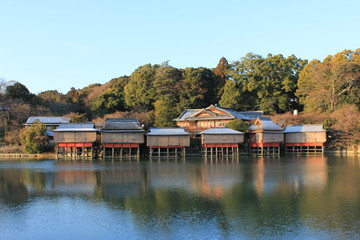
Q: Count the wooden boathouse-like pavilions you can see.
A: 6